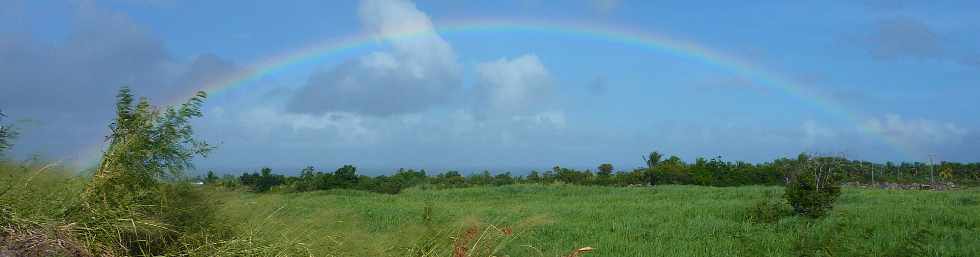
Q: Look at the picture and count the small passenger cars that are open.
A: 0